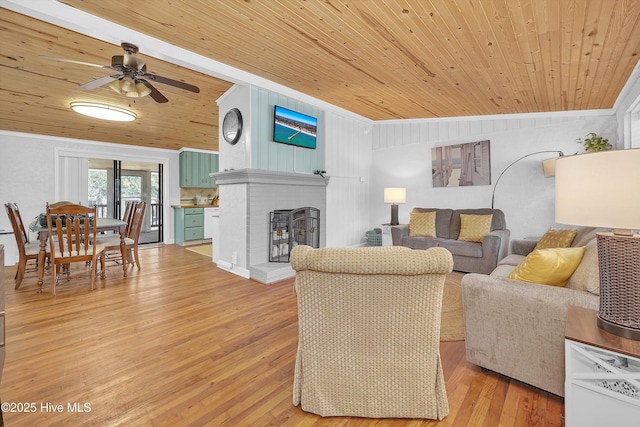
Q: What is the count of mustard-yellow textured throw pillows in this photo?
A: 4